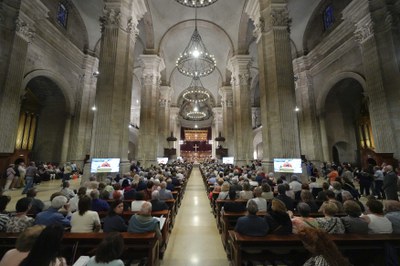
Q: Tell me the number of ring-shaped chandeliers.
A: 4